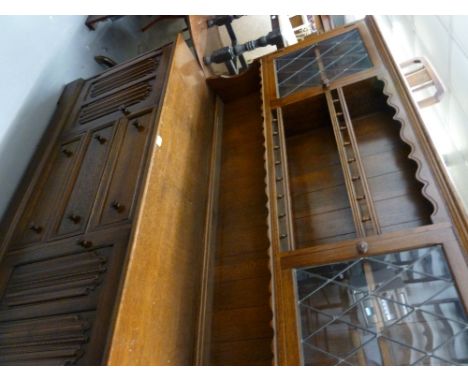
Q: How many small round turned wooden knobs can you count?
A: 10